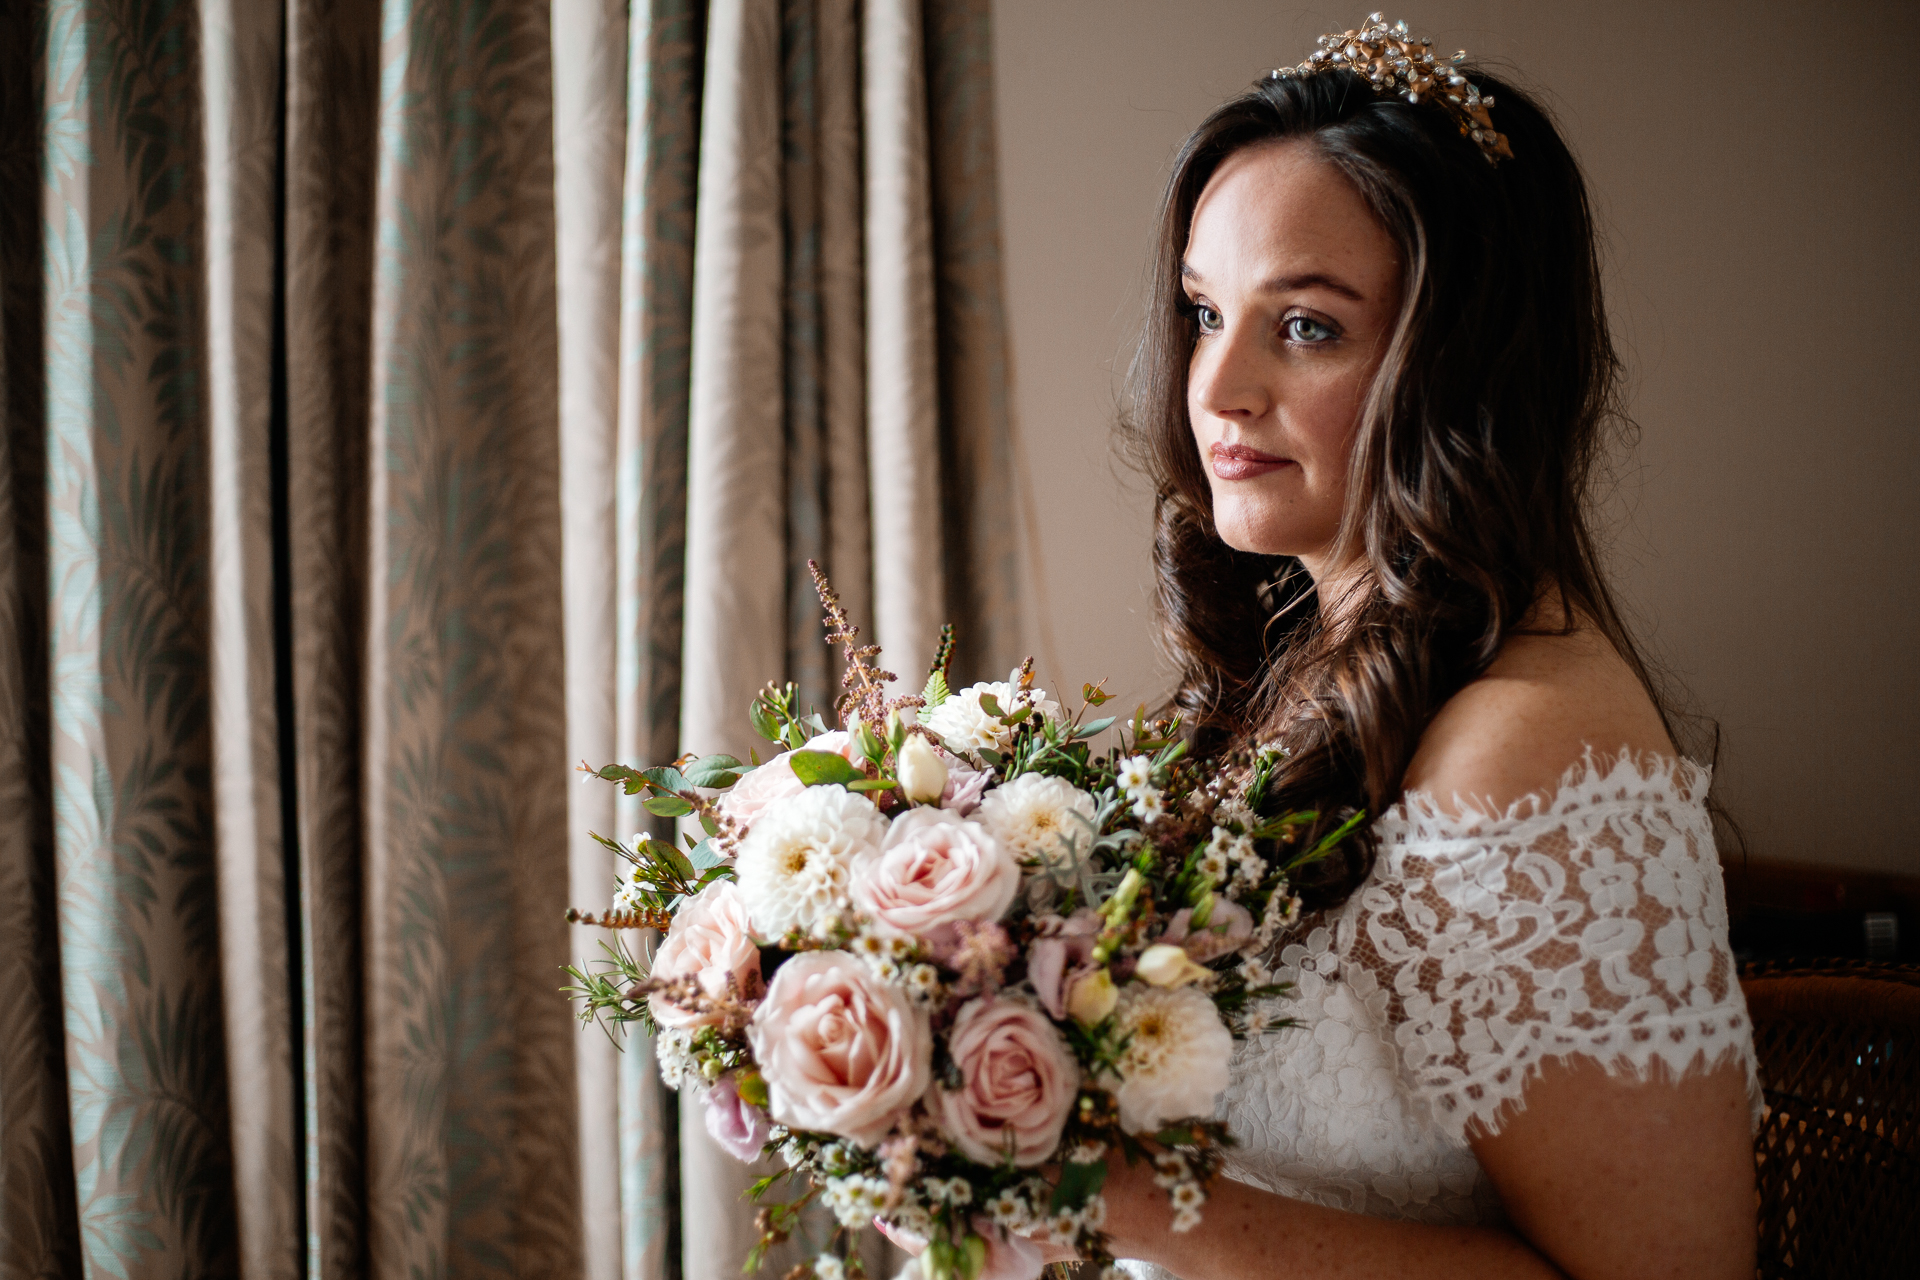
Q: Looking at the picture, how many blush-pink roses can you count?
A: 5